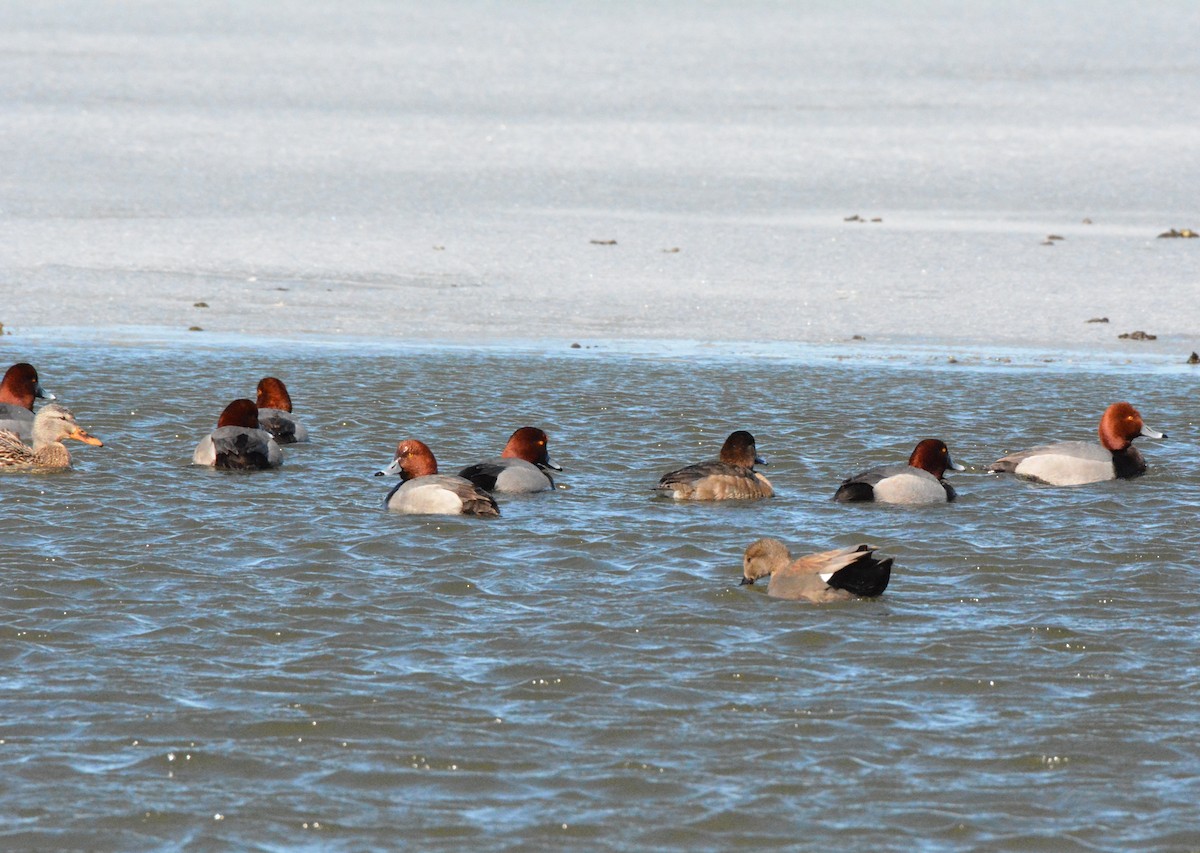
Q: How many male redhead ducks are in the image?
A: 7